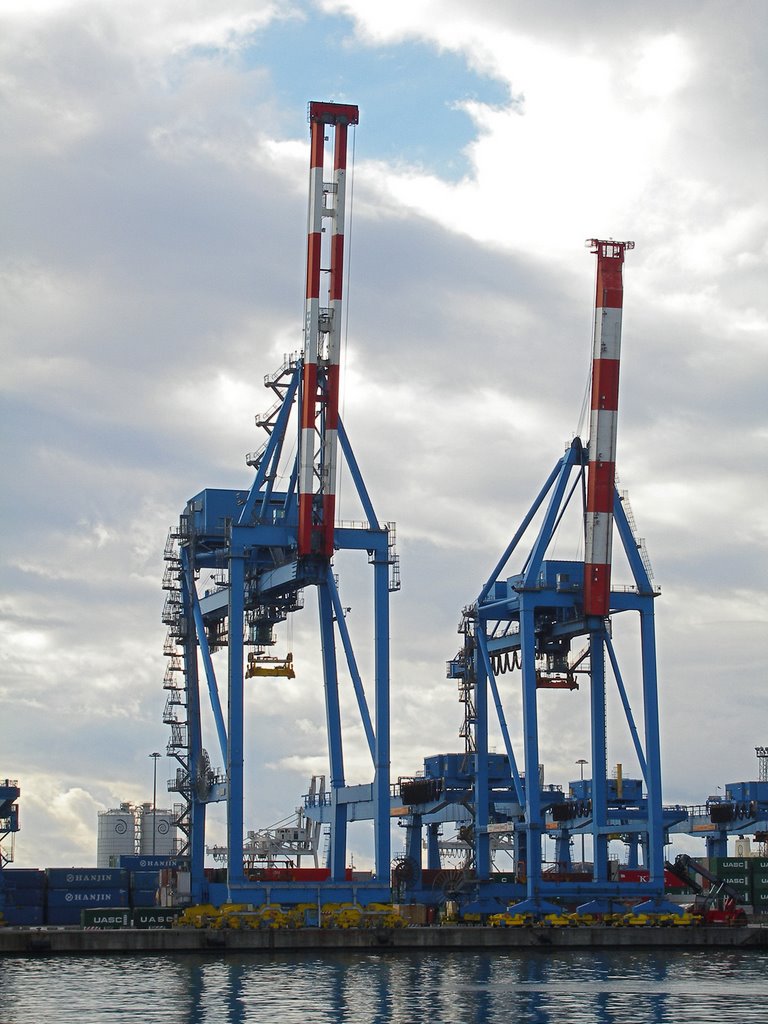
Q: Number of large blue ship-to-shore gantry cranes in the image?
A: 2